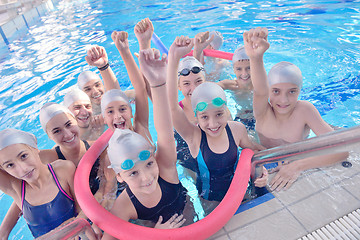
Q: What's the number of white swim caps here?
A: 11